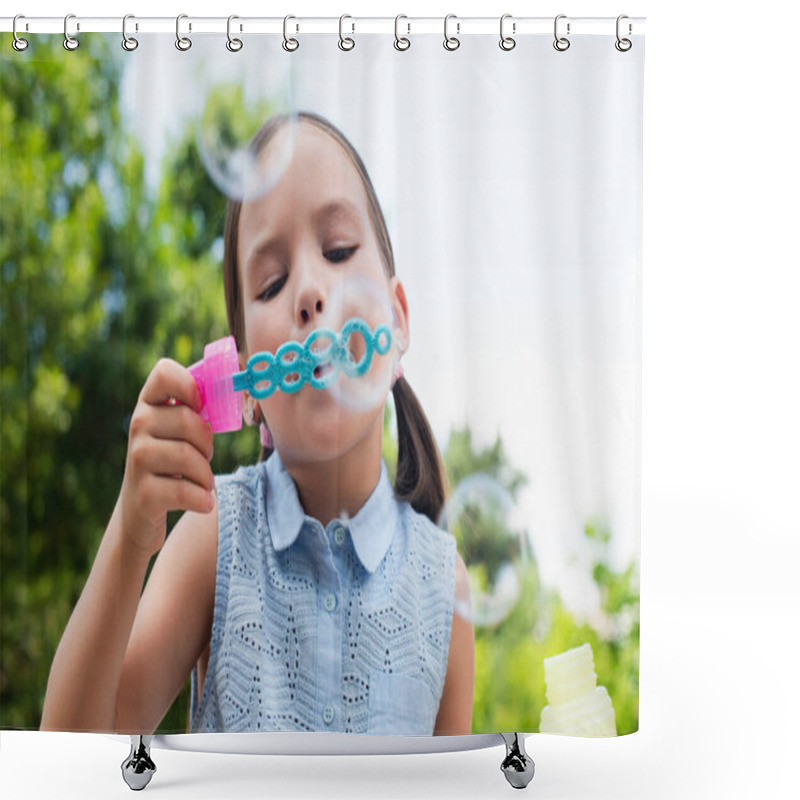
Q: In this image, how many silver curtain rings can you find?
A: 12